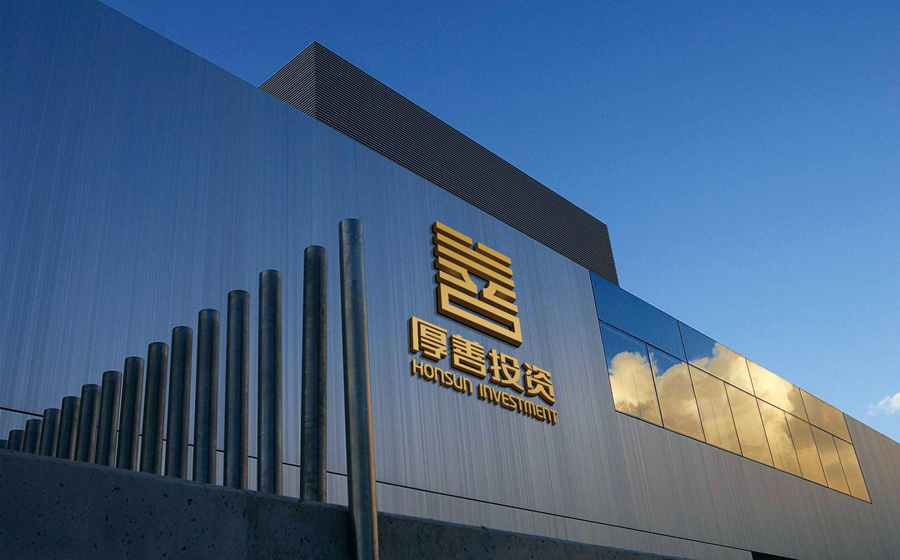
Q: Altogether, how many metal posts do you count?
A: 15